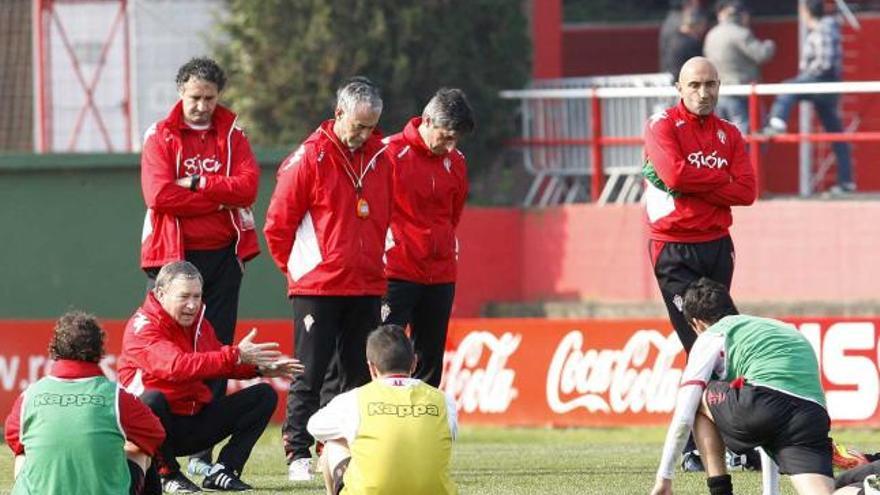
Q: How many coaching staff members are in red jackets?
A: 5